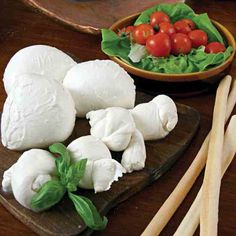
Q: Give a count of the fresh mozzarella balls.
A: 7